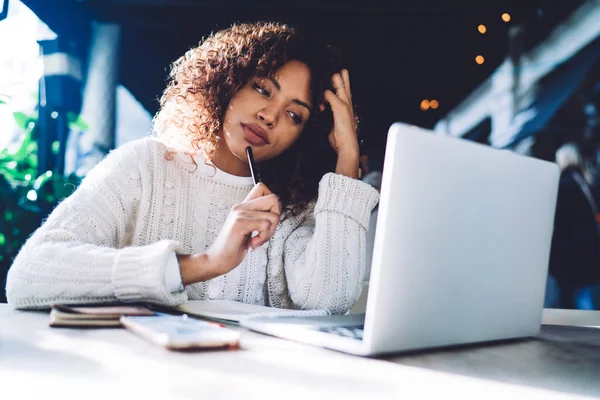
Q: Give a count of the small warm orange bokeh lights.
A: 5